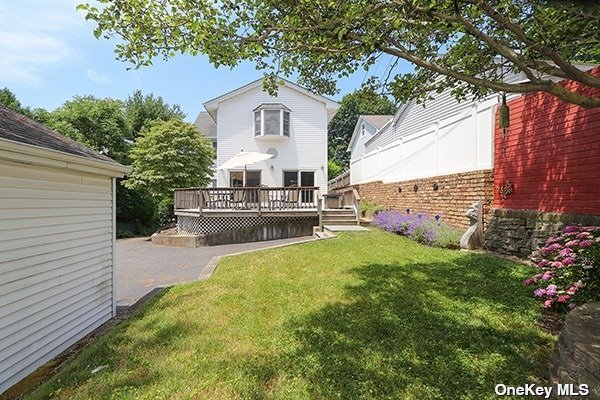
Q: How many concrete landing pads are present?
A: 1